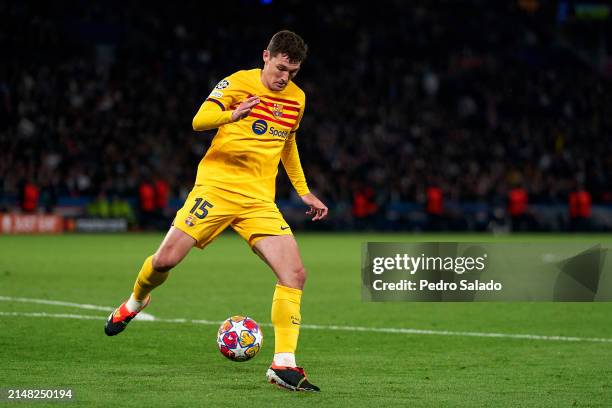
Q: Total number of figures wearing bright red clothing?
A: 7